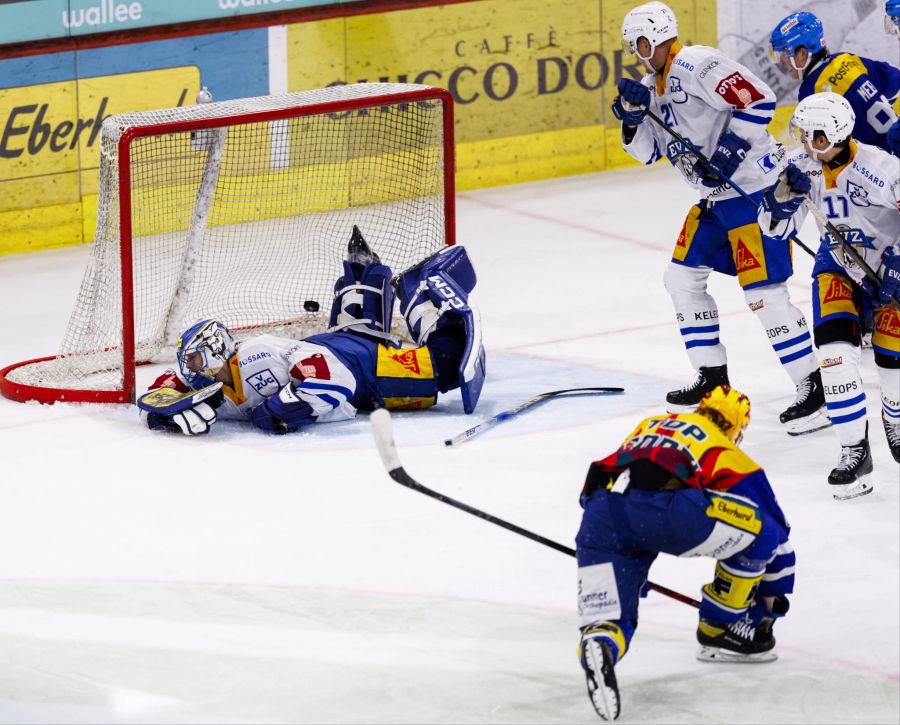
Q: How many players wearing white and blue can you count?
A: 3